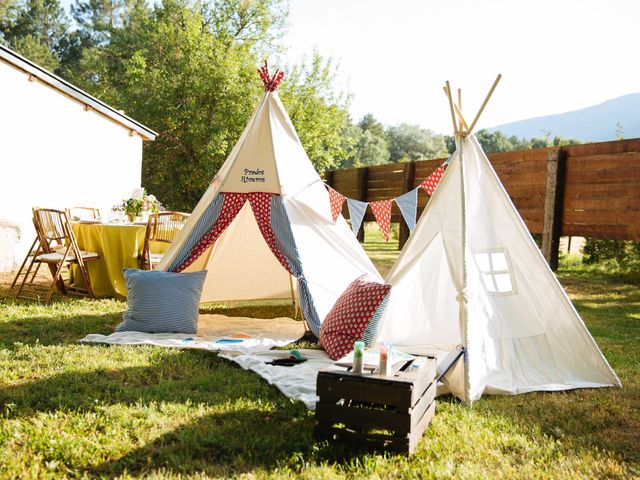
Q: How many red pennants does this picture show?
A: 3